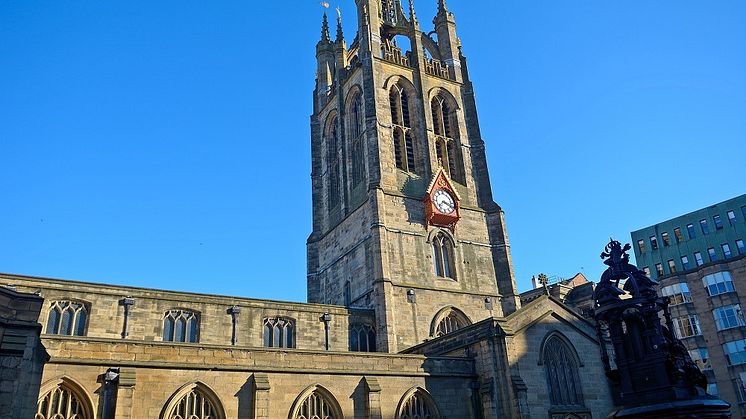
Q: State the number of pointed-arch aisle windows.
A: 4